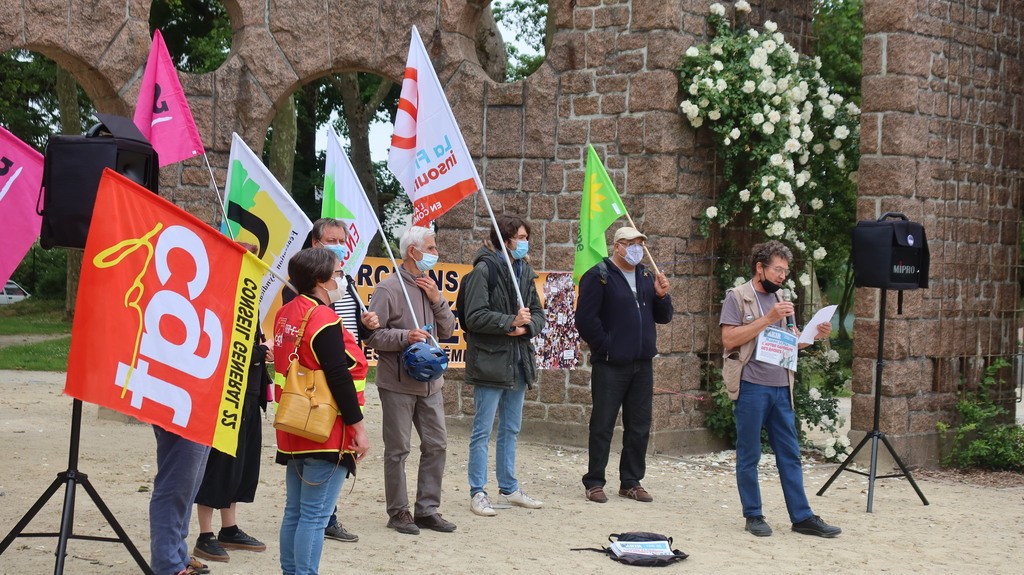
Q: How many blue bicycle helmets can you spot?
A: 1